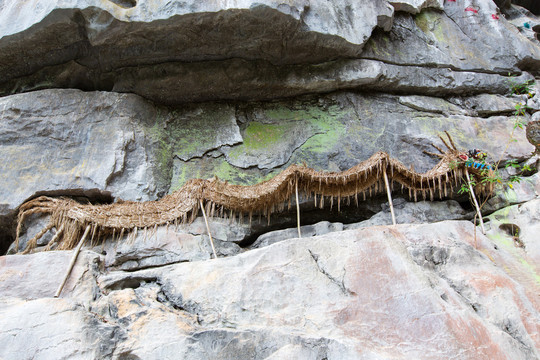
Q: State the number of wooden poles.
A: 5